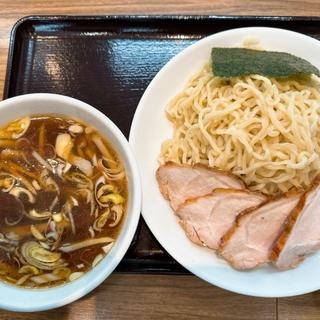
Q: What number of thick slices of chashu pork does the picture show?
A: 4